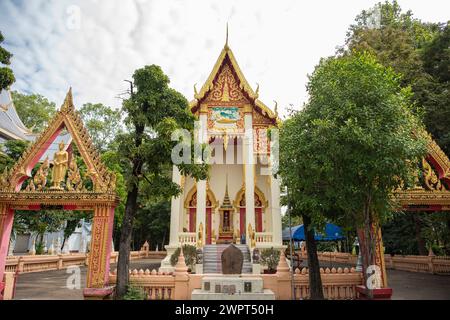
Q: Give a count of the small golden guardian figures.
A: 2